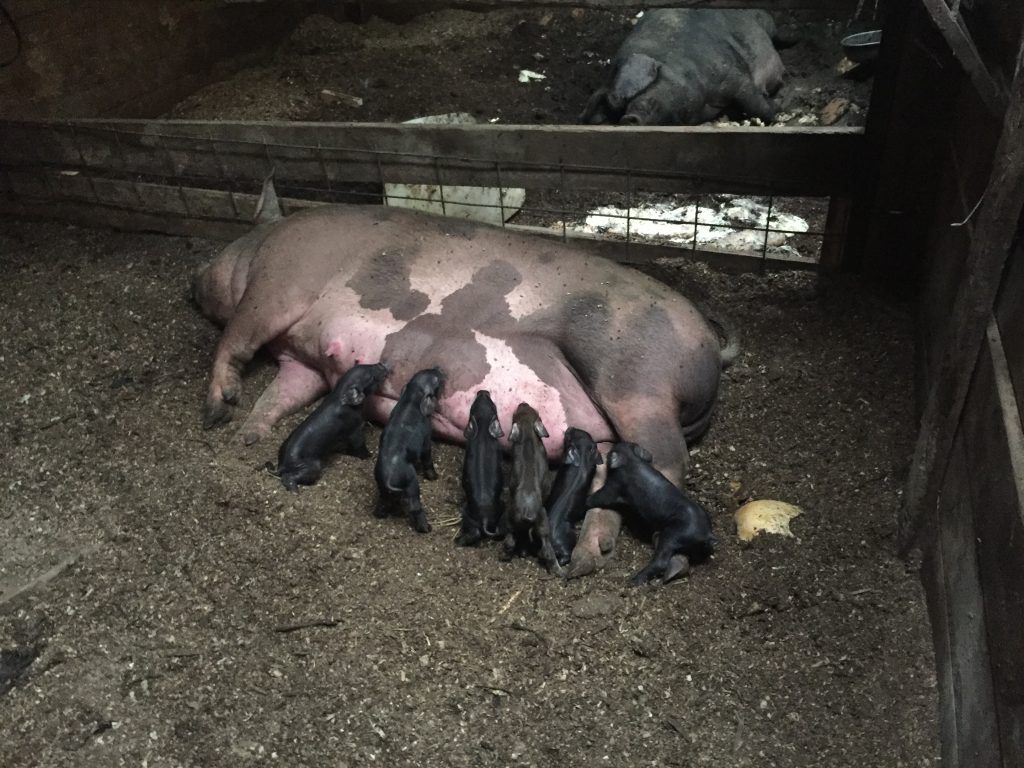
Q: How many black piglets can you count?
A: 5